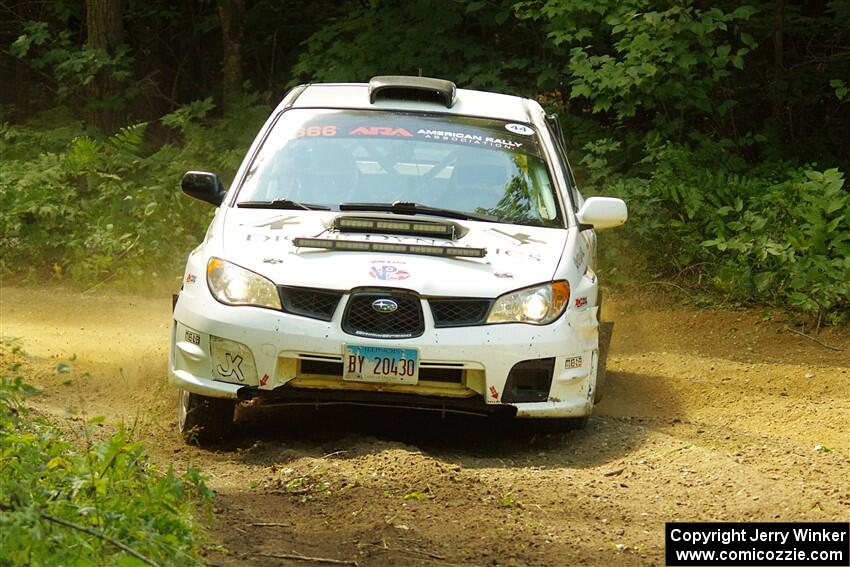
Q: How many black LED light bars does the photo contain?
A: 2